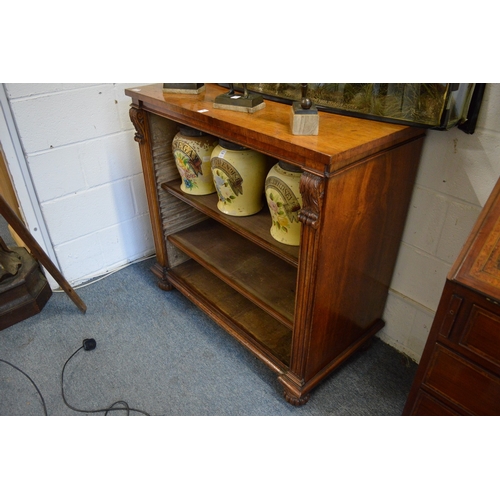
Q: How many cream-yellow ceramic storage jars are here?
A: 3